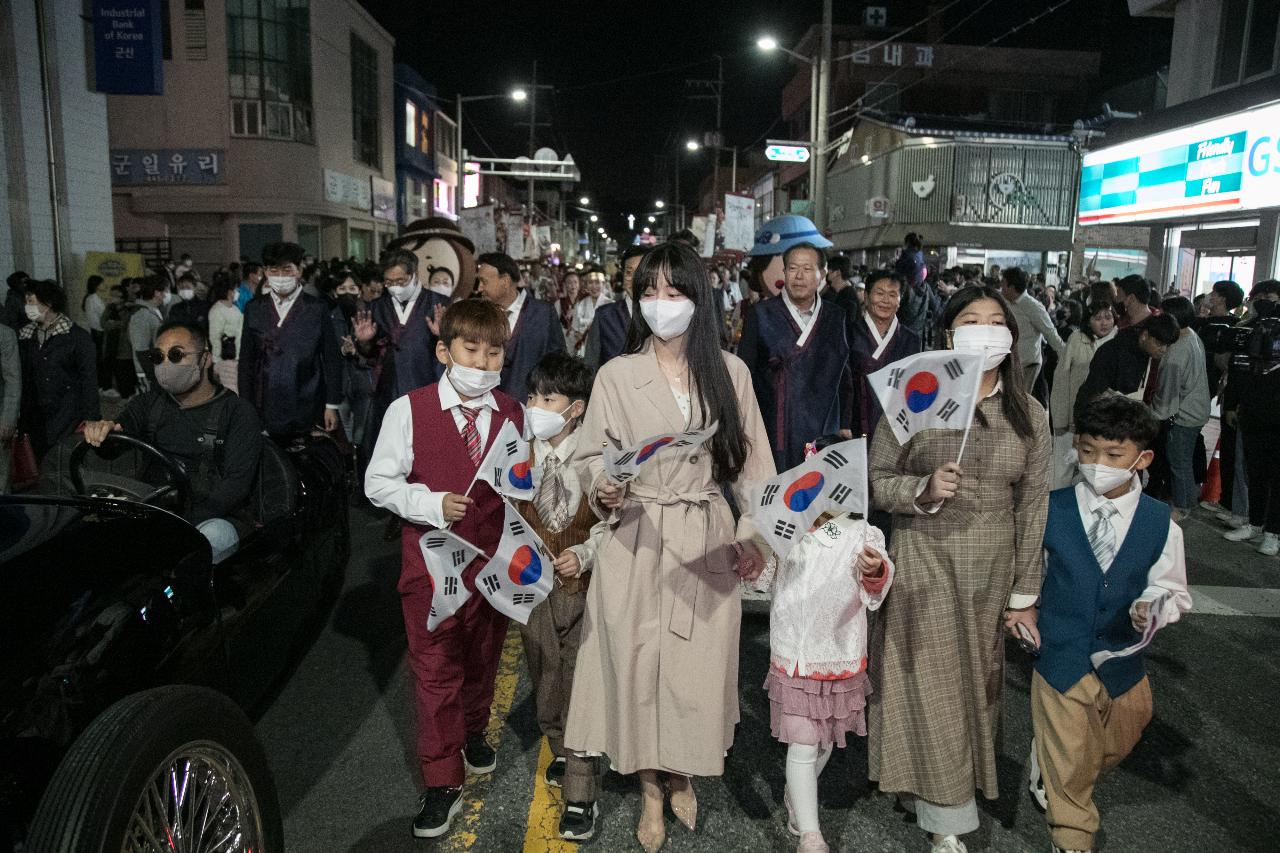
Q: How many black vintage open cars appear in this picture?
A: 1